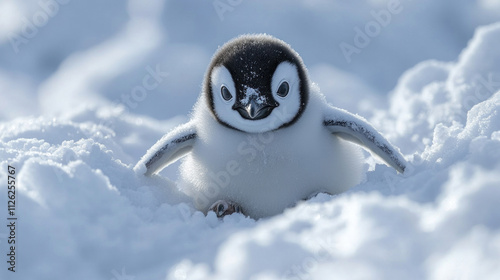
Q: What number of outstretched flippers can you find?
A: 2